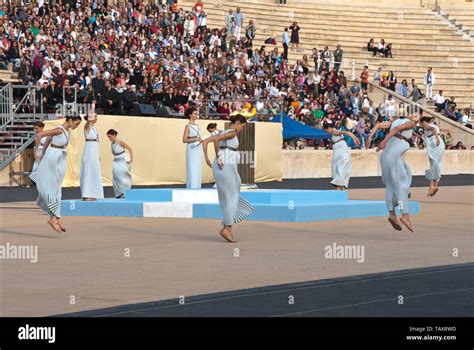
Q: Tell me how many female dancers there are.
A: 10